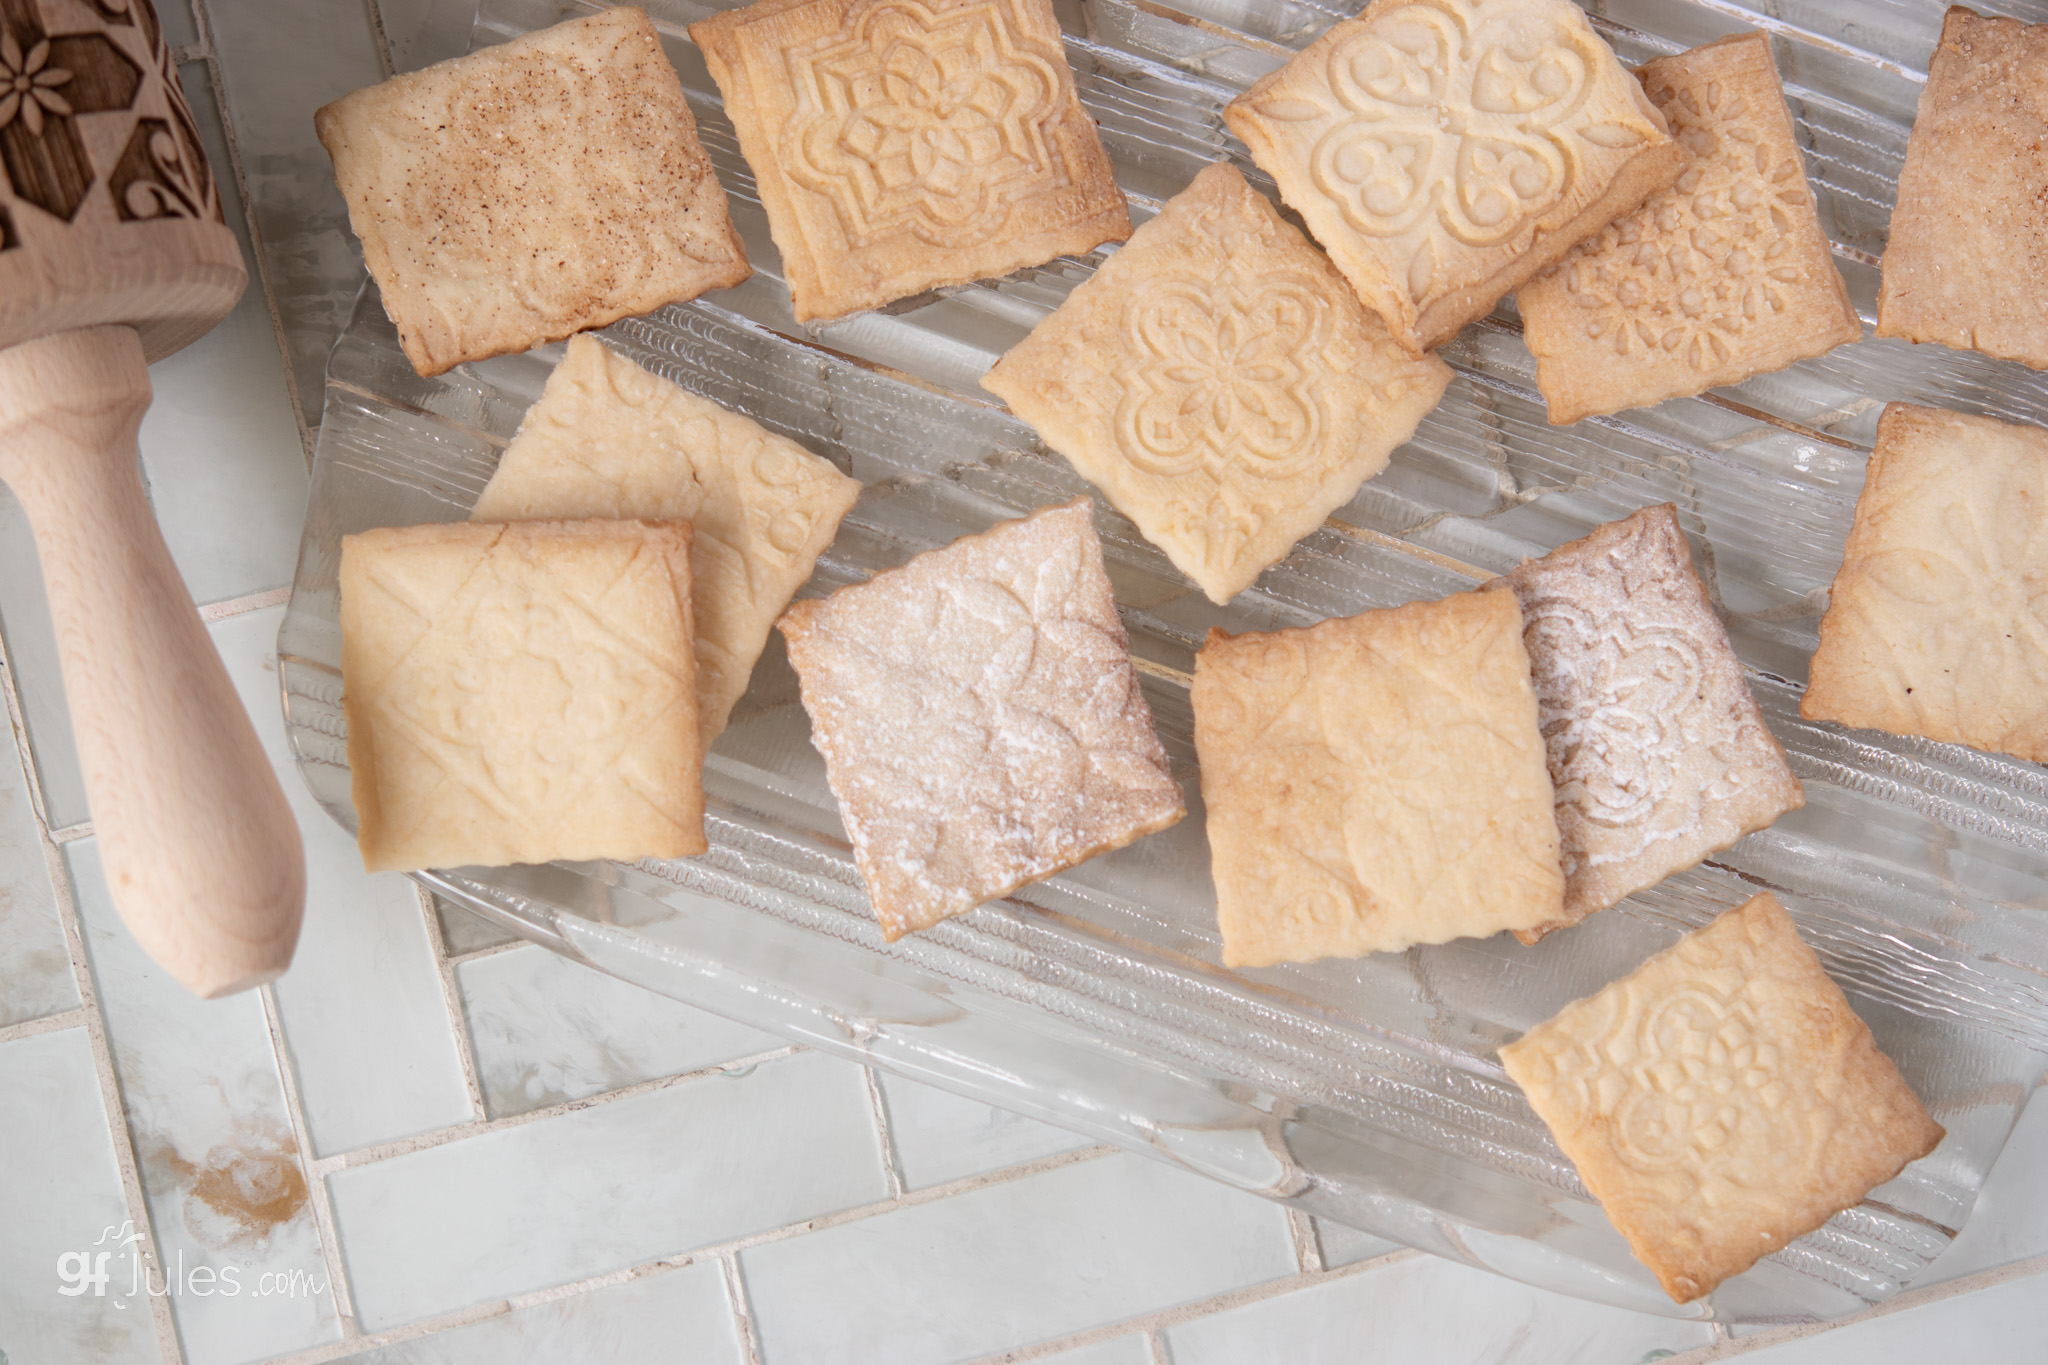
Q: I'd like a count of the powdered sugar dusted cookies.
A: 2